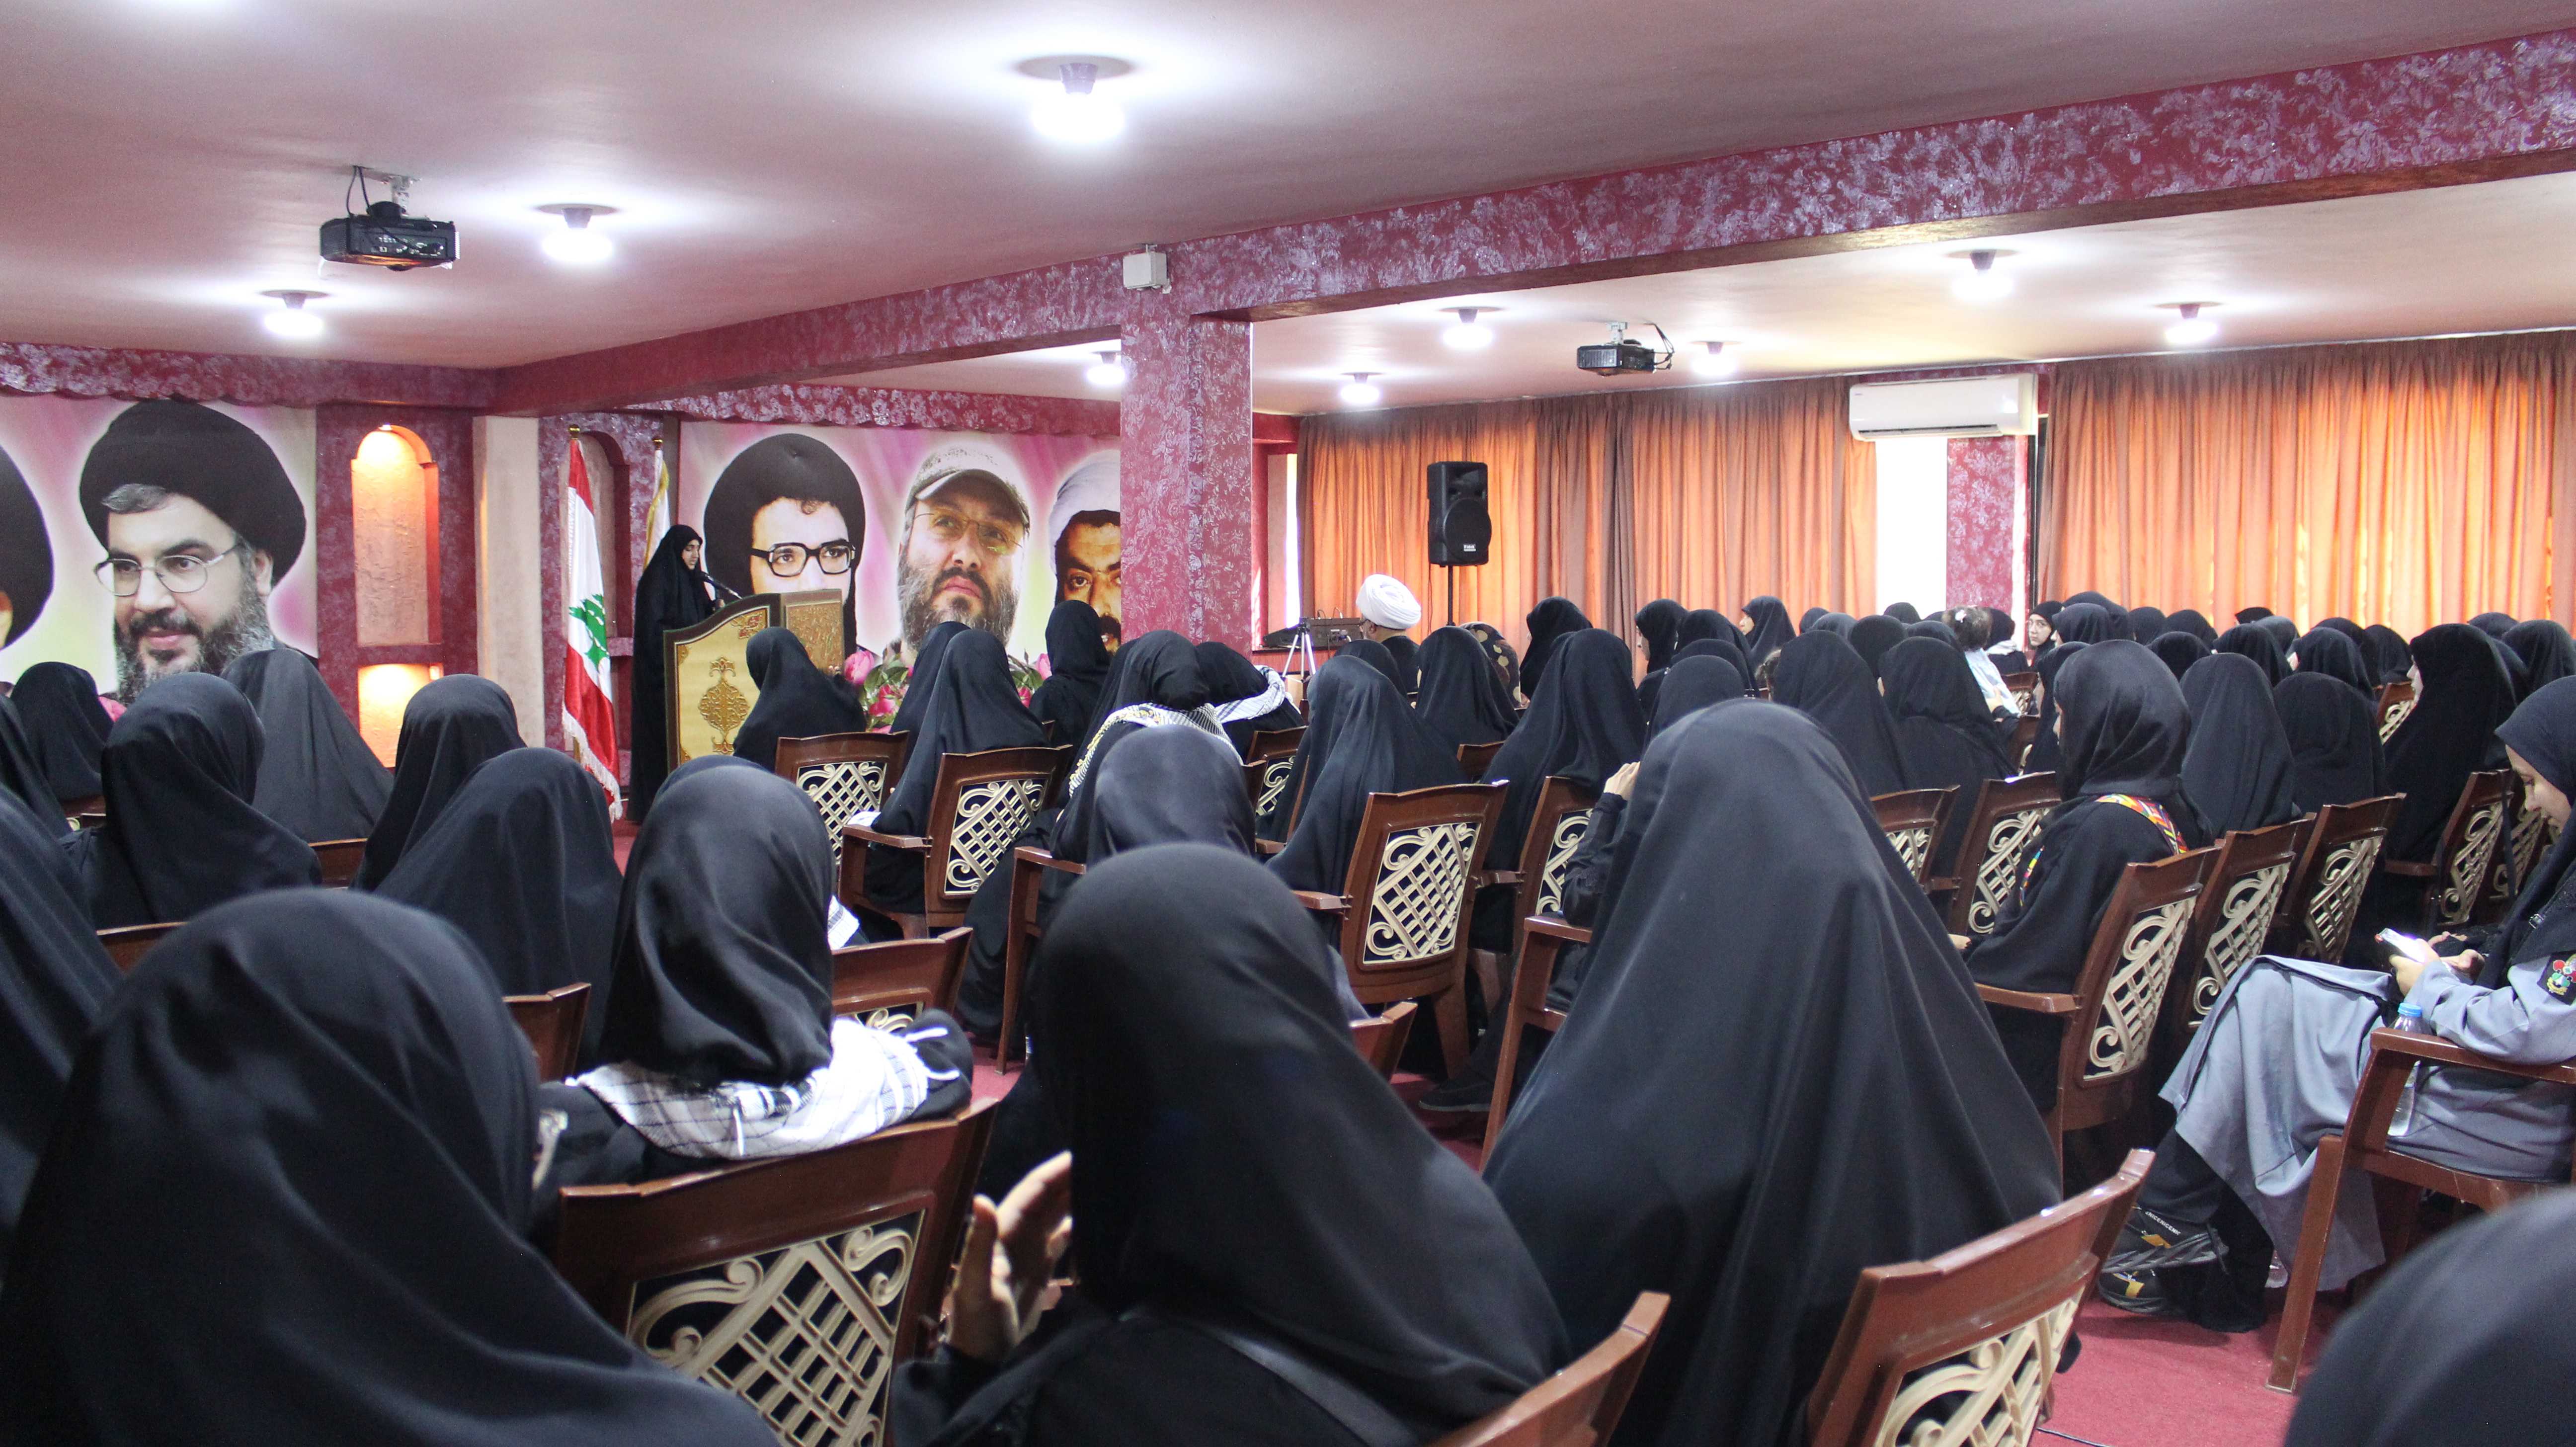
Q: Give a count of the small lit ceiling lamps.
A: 9